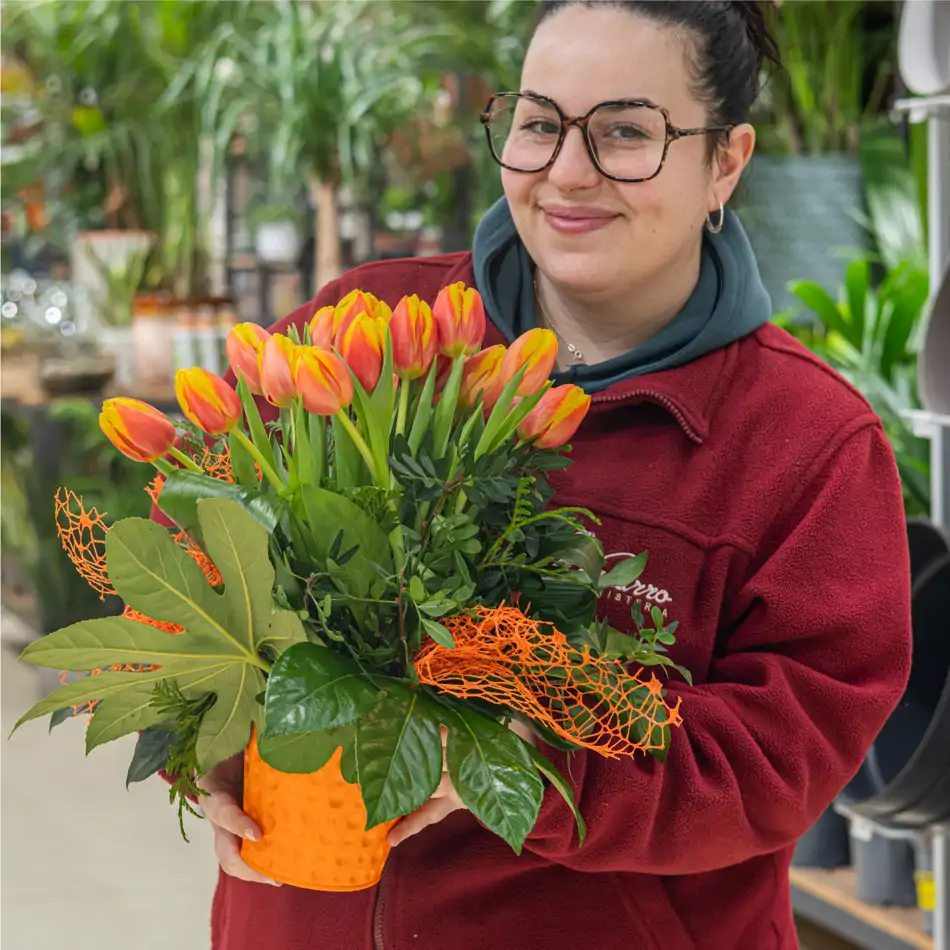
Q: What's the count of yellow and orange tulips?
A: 13